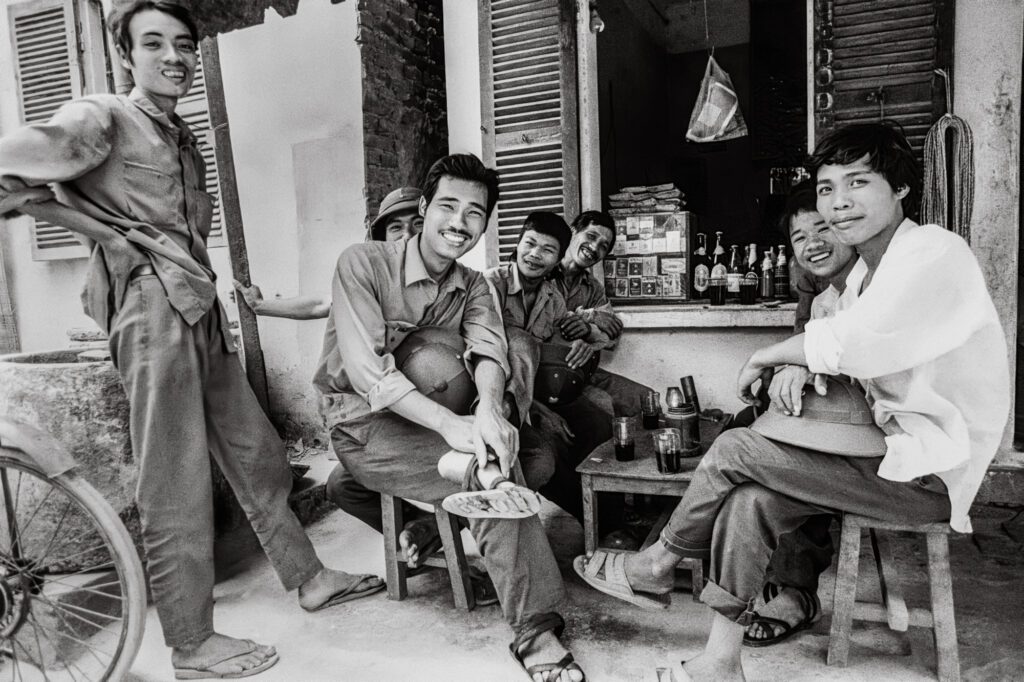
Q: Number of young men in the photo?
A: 7